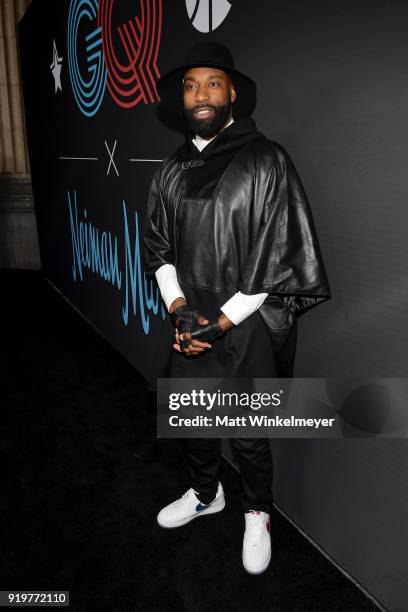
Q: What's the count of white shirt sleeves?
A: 2